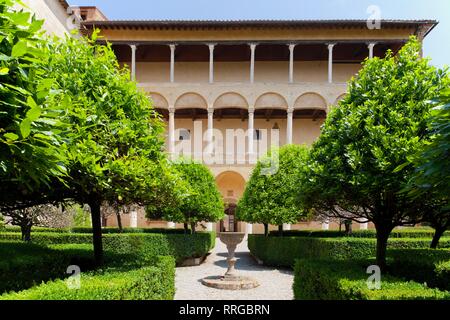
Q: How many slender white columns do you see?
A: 11